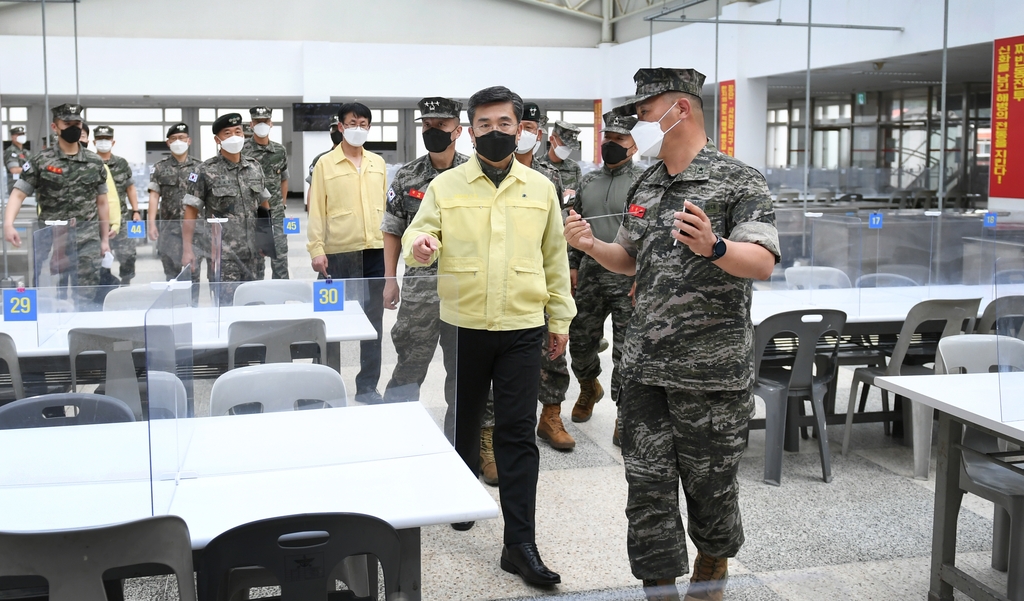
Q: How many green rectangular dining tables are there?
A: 0